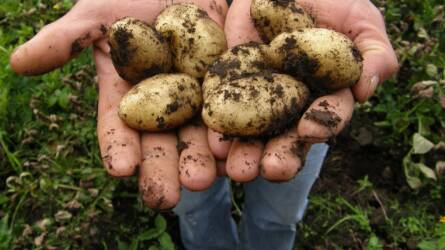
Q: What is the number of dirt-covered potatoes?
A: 7